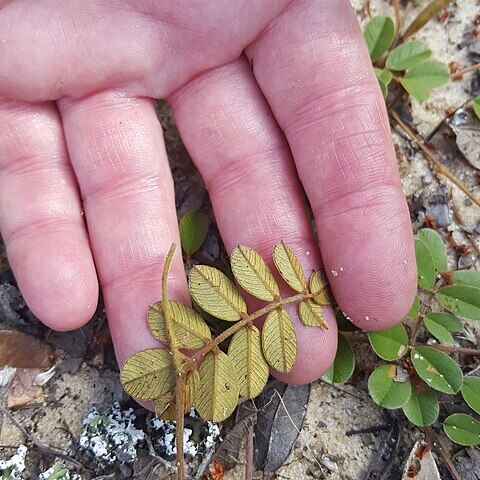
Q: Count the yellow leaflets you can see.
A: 11